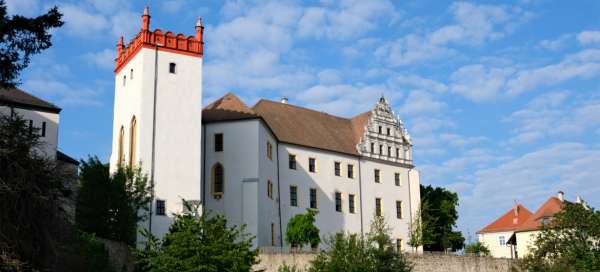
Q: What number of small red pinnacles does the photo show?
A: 3